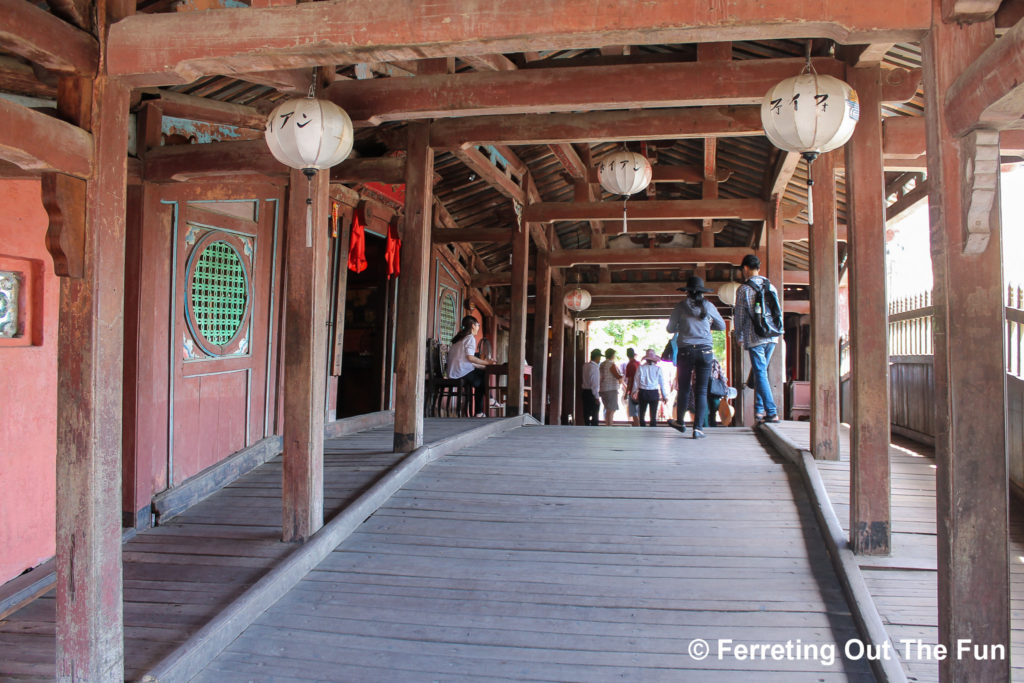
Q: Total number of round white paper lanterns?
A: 5